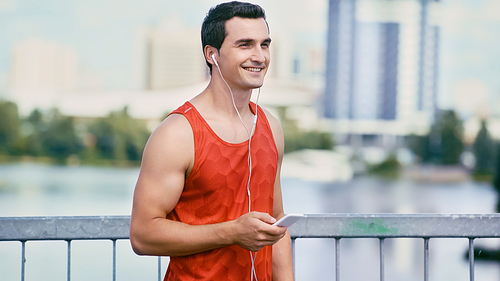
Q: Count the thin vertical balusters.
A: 9